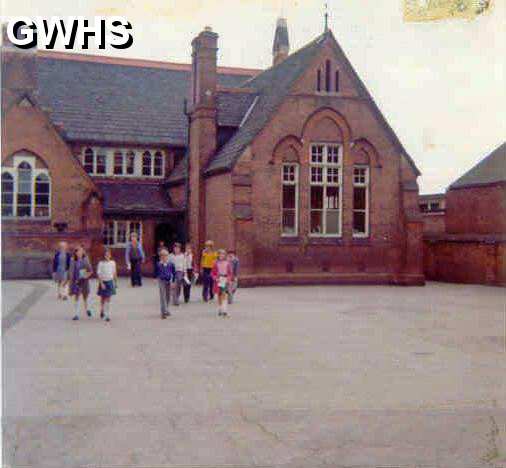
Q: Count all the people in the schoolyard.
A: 11